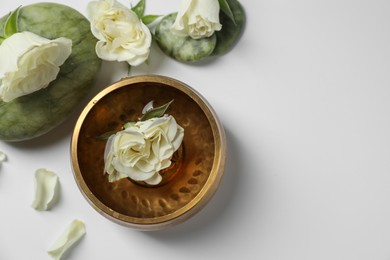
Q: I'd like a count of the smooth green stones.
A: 3